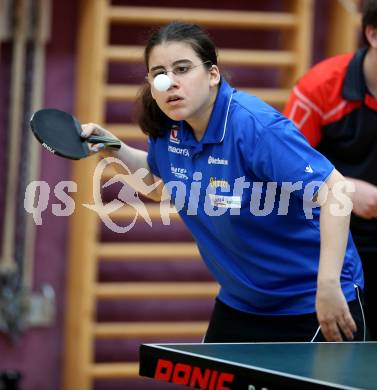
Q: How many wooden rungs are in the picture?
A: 10